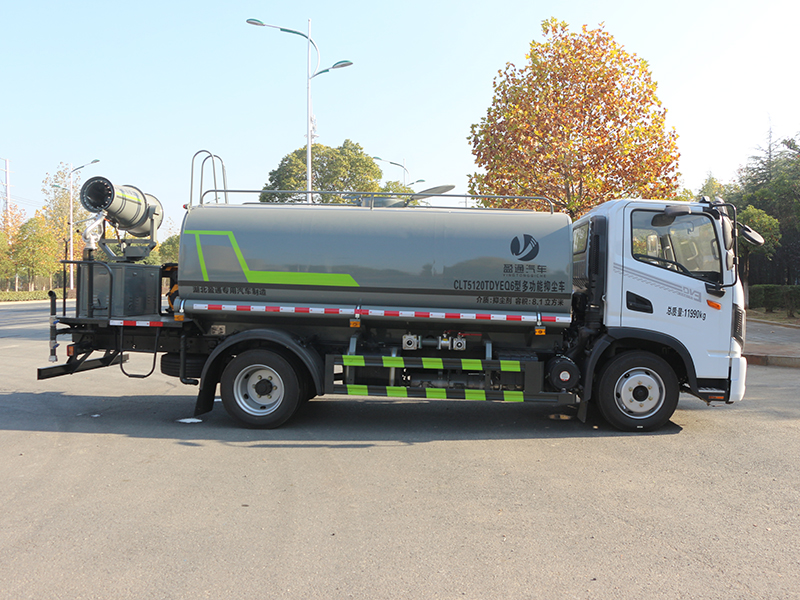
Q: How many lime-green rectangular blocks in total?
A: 10